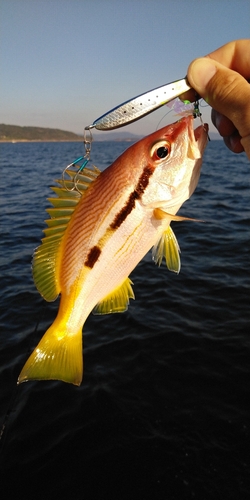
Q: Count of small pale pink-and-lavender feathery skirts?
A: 1